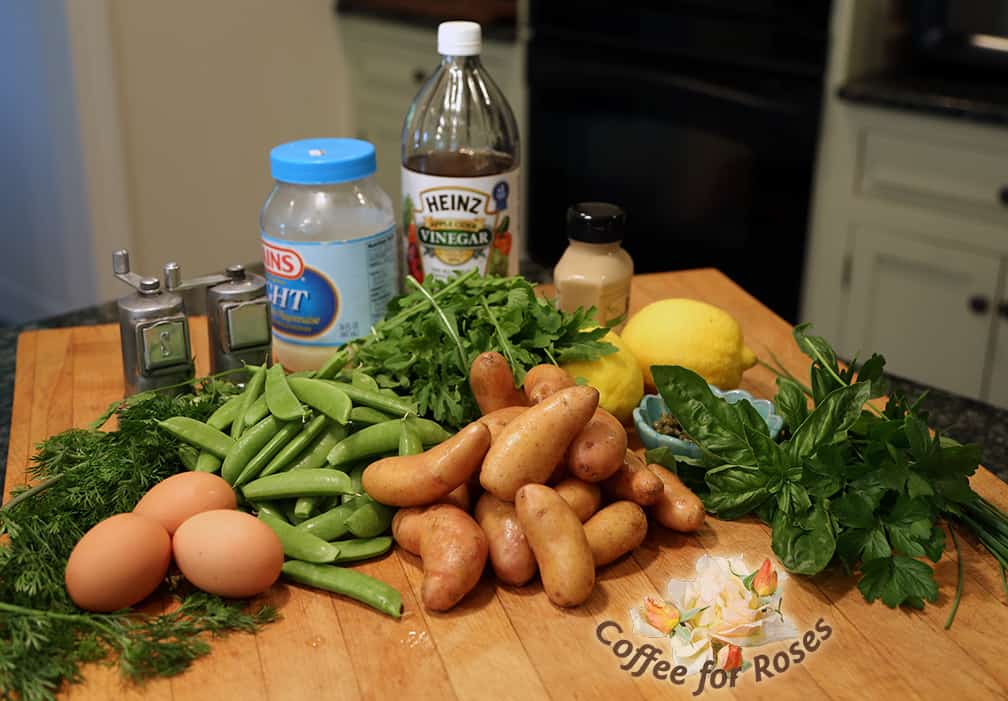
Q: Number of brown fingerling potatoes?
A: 14